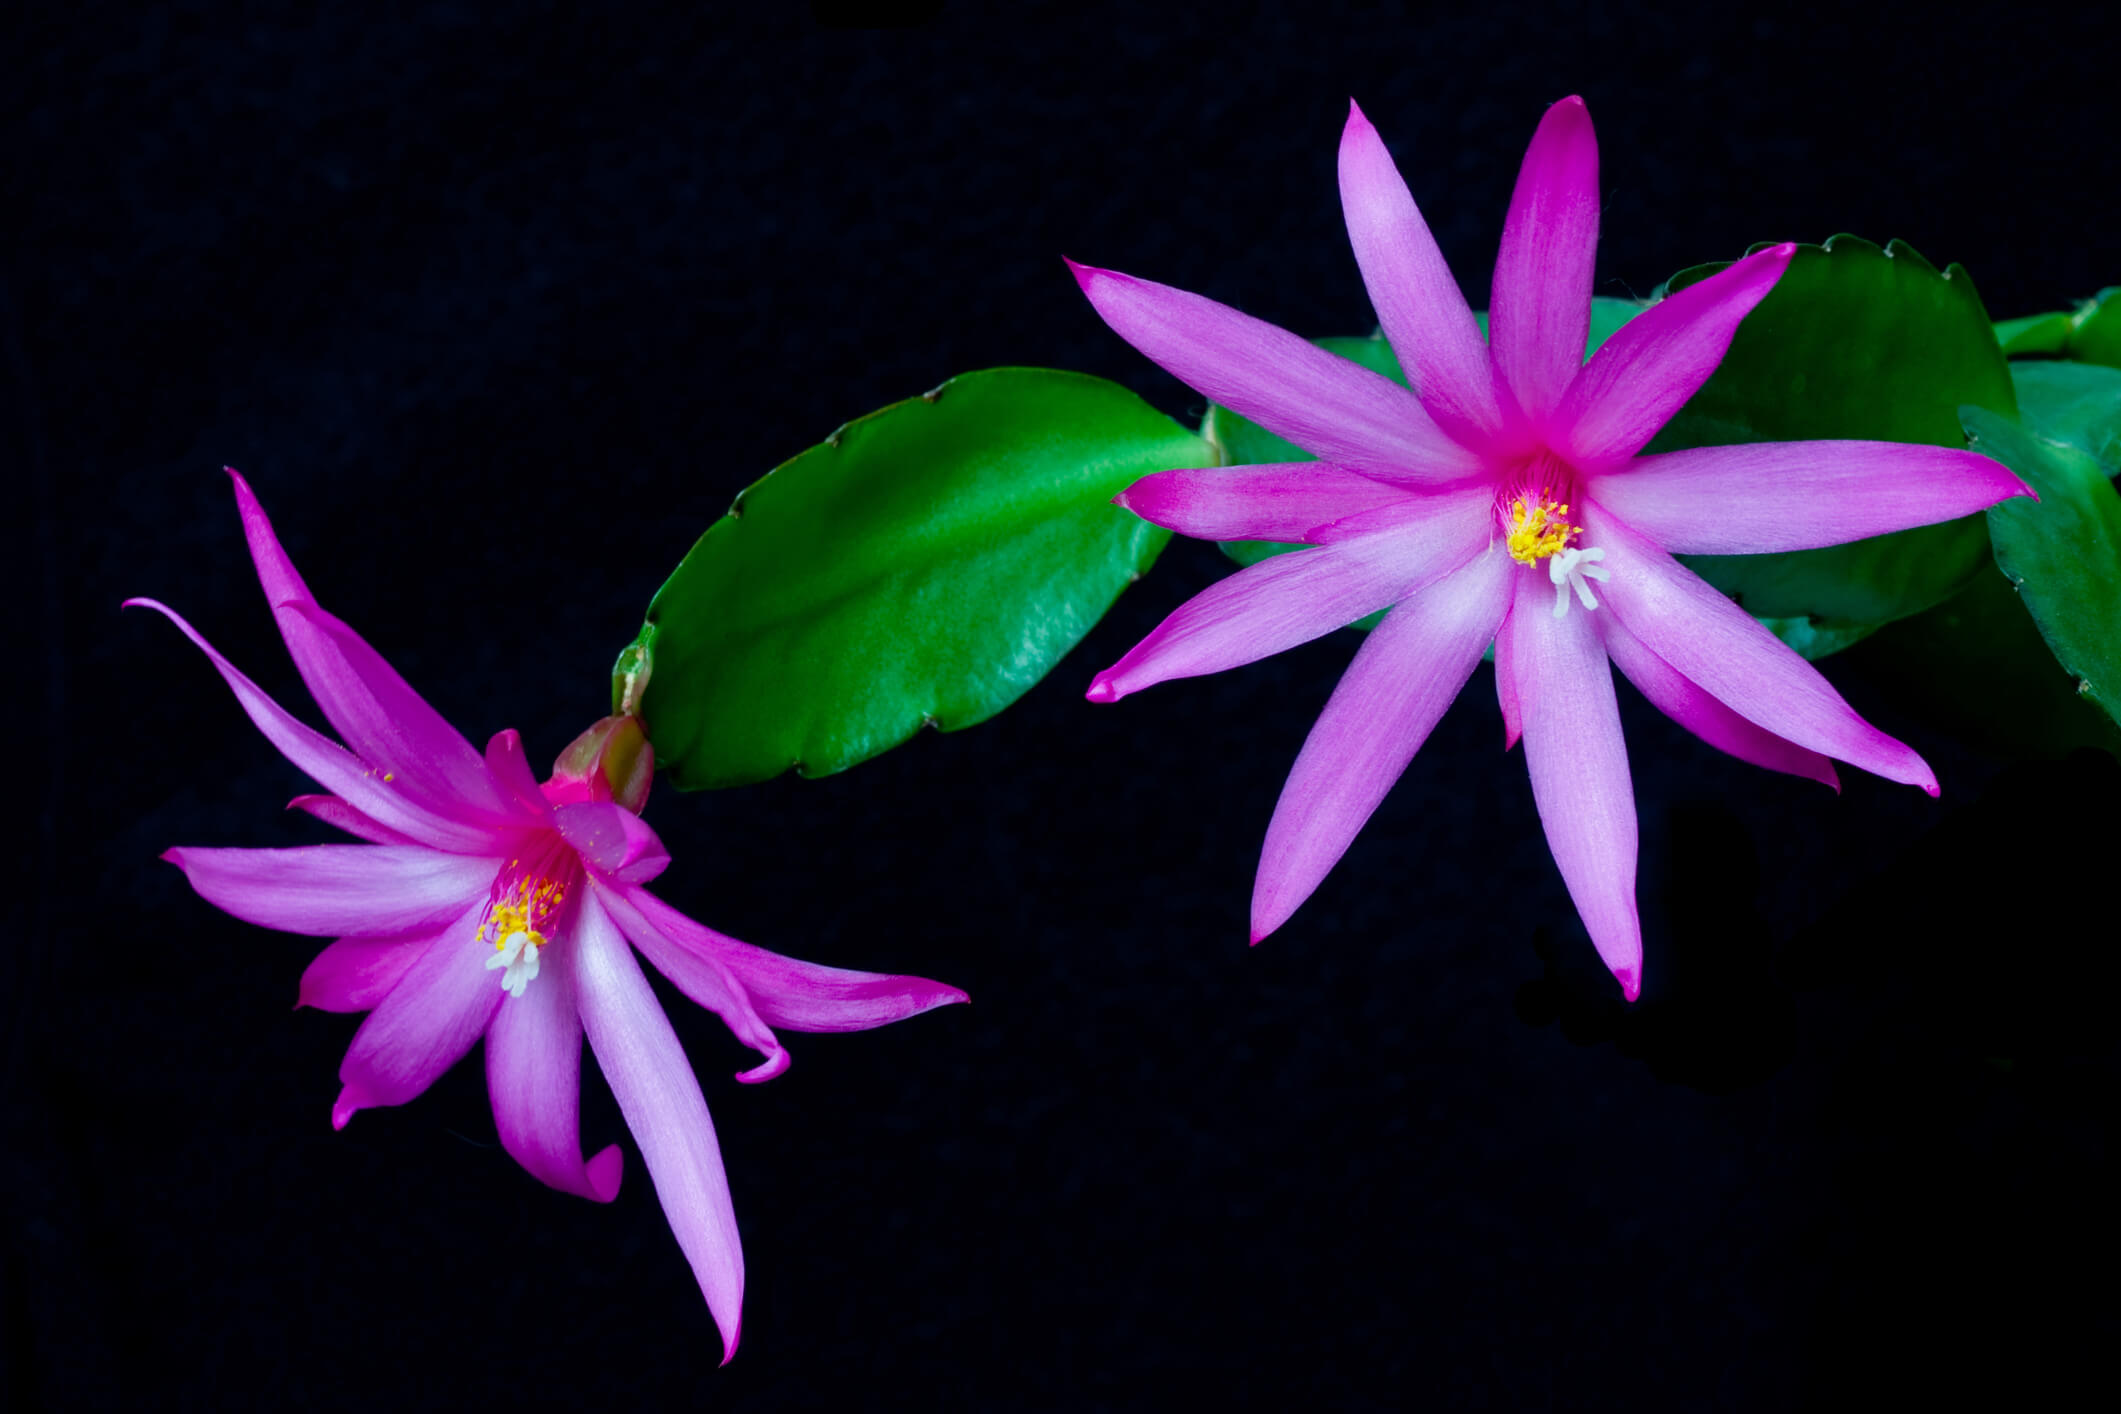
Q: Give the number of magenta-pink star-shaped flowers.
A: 2